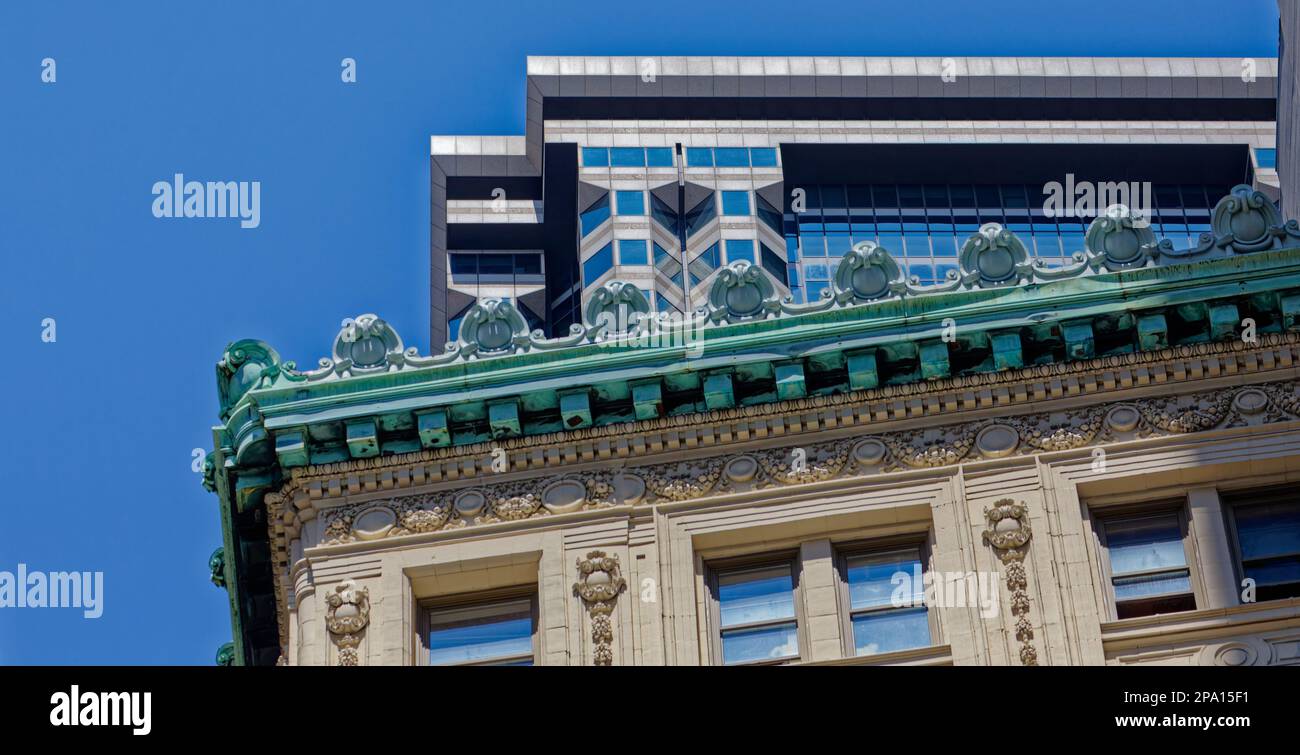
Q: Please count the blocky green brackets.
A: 15